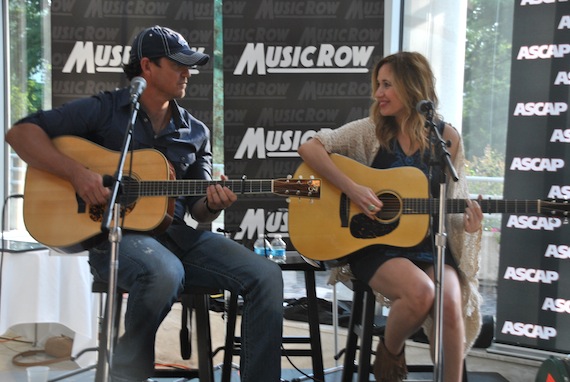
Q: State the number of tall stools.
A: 3